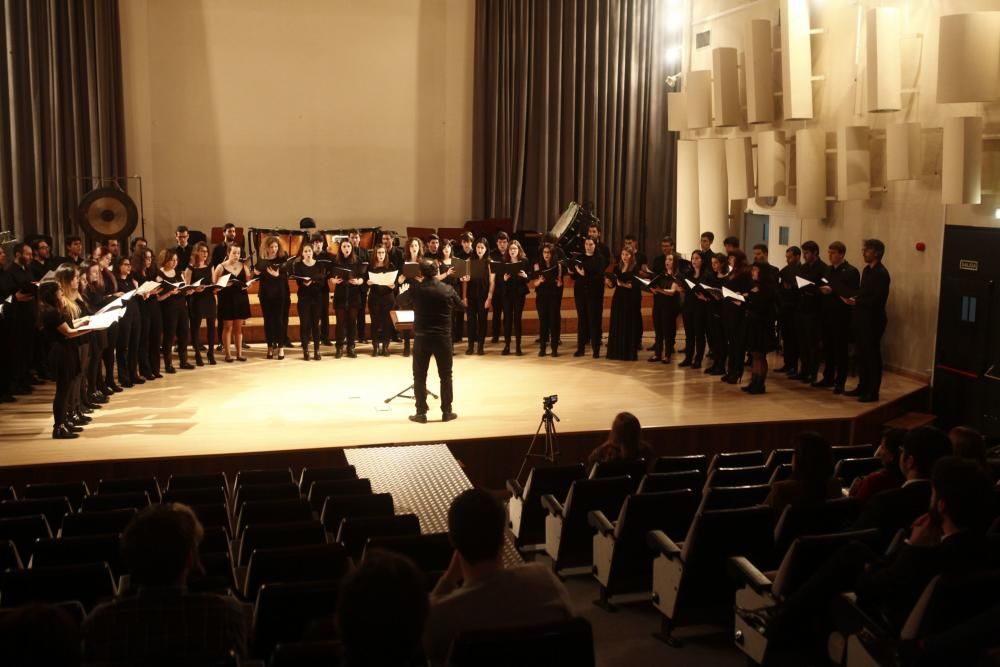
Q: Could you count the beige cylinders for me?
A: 15